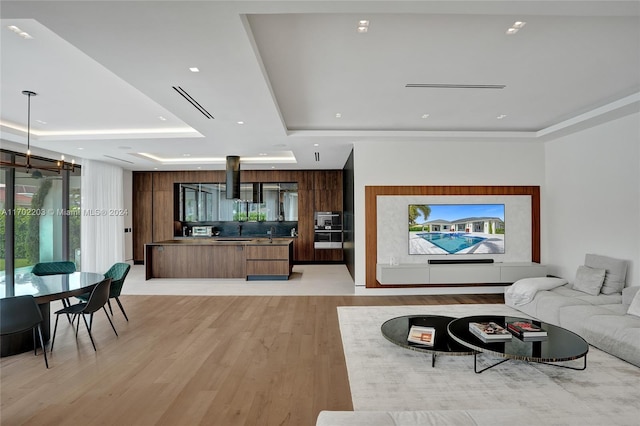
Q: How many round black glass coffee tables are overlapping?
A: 2